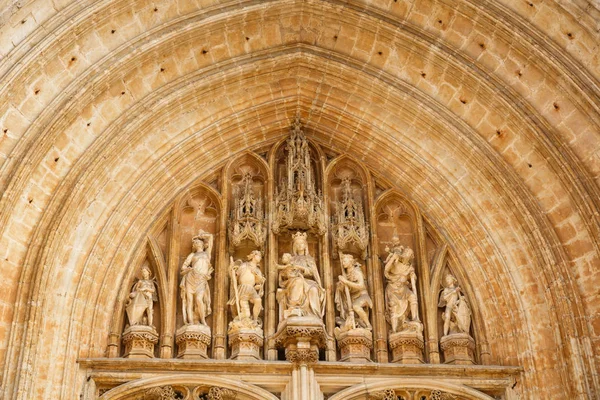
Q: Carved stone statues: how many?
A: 7